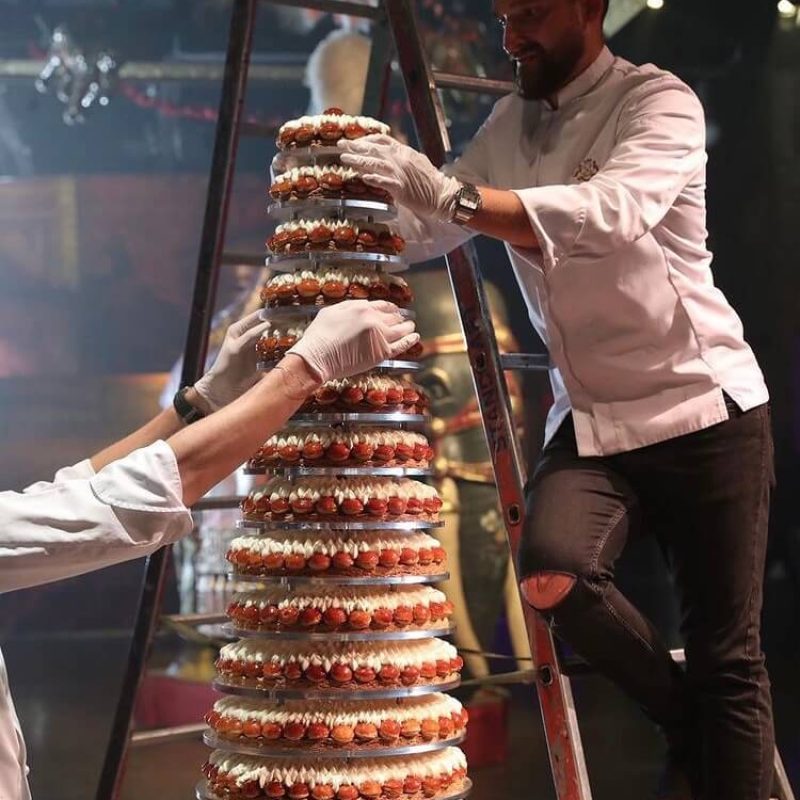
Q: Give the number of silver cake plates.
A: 13